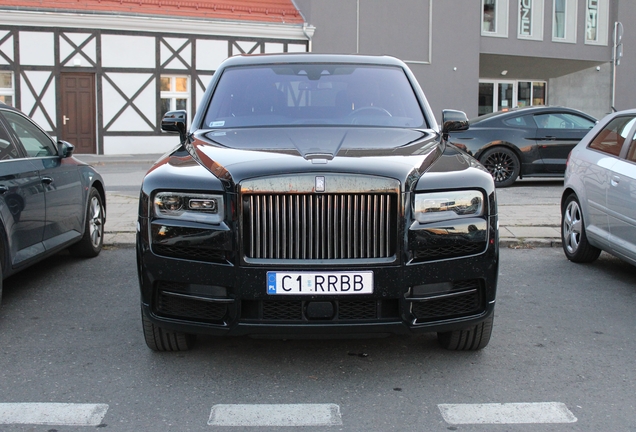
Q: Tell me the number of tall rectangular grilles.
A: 1